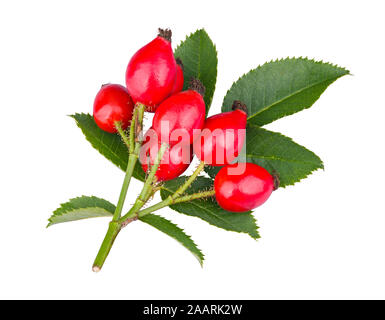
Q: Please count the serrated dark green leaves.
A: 7